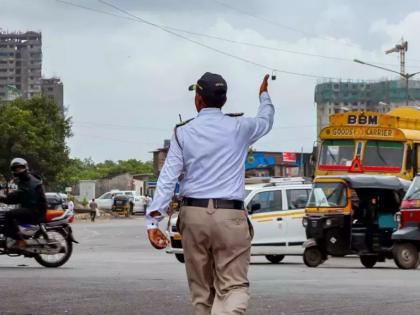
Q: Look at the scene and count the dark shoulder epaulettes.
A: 2